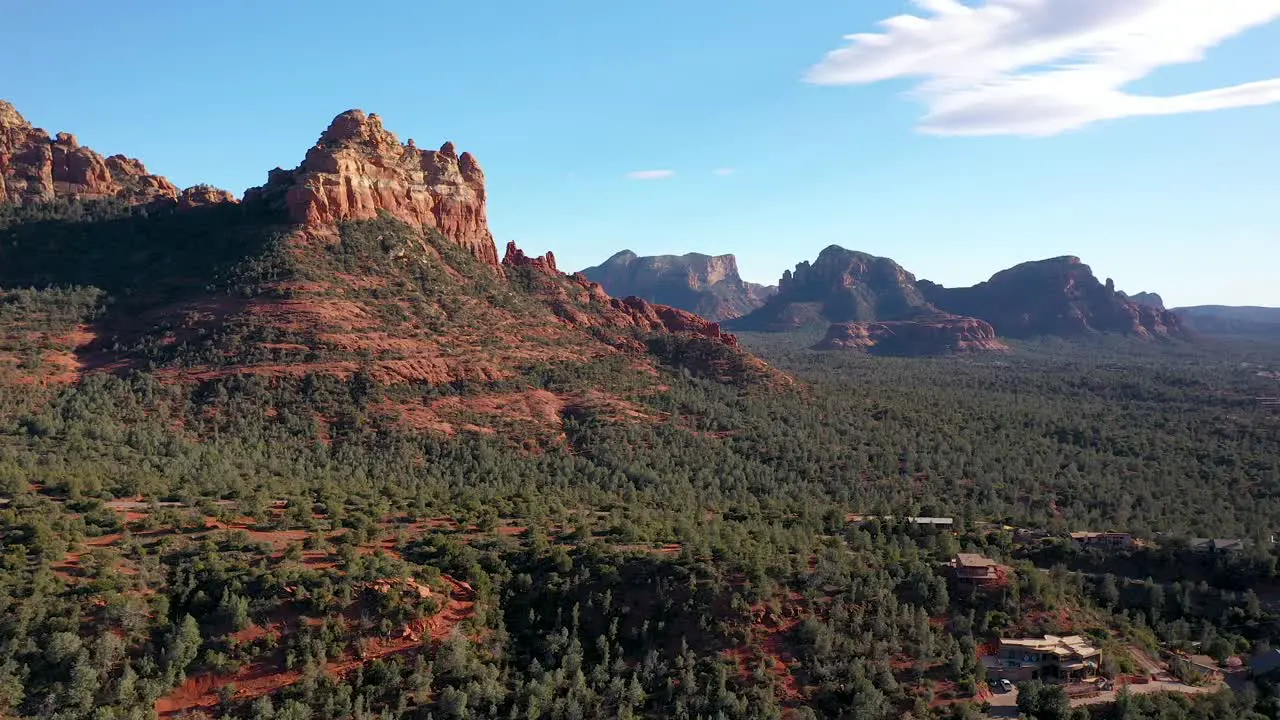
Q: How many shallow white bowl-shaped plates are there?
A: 0